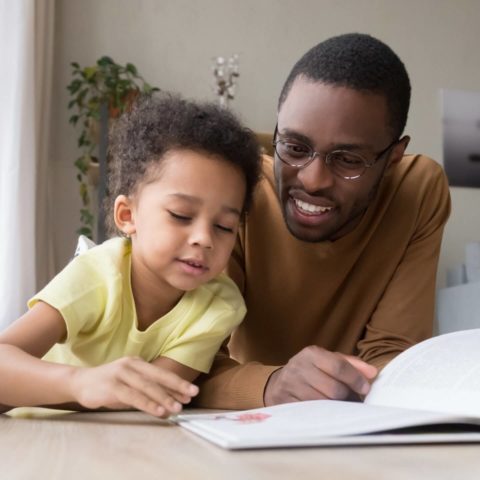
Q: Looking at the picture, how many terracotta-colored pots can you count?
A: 1